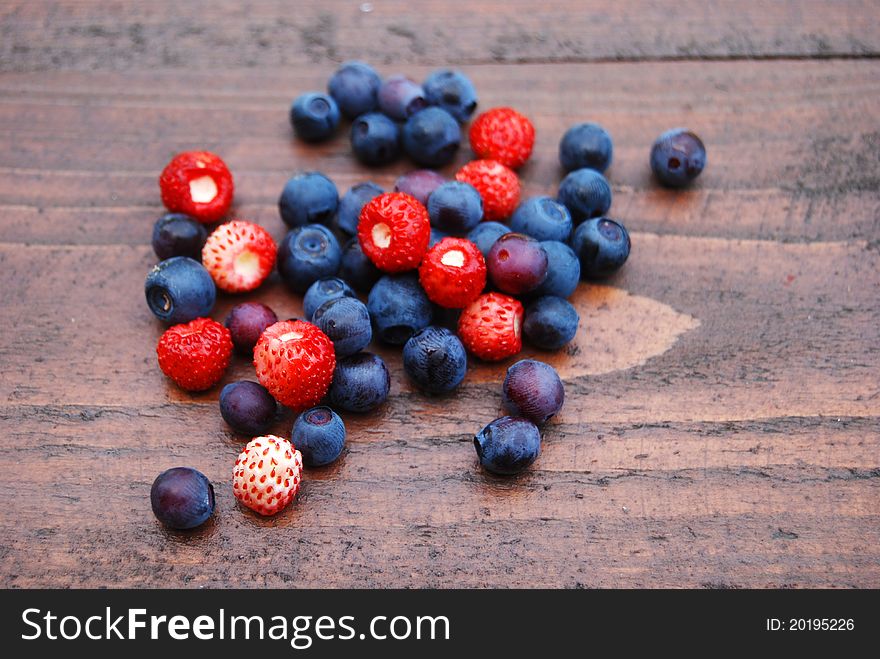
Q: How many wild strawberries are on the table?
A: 10